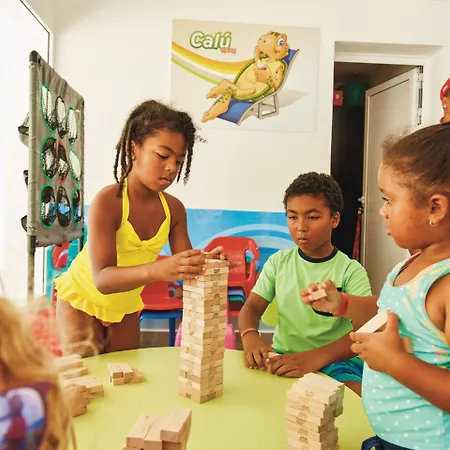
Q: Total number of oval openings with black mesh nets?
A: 9